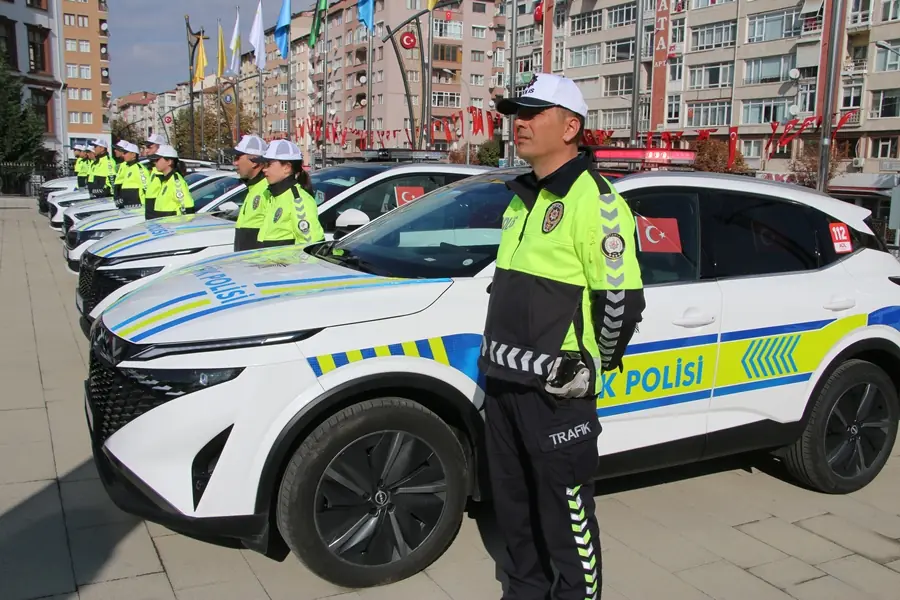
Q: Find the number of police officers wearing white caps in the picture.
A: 11